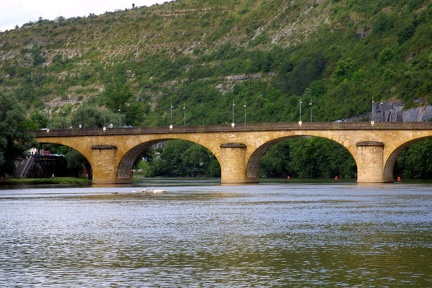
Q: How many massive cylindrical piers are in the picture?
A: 3